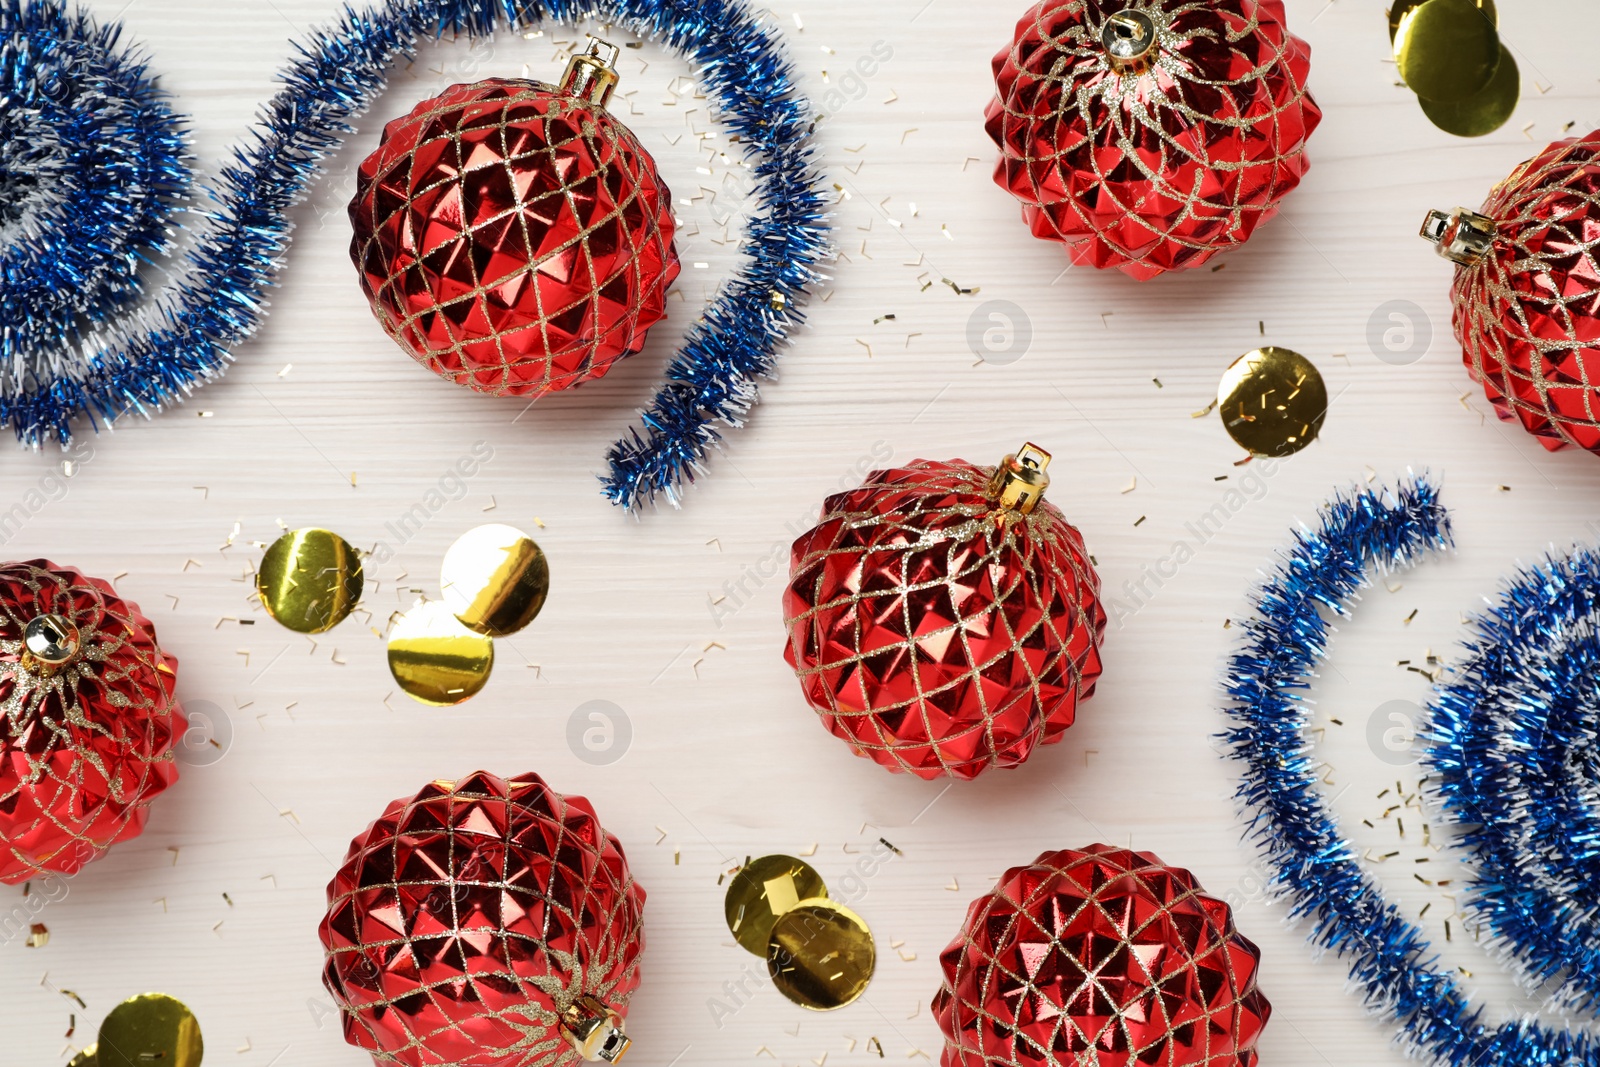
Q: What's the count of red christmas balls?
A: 7